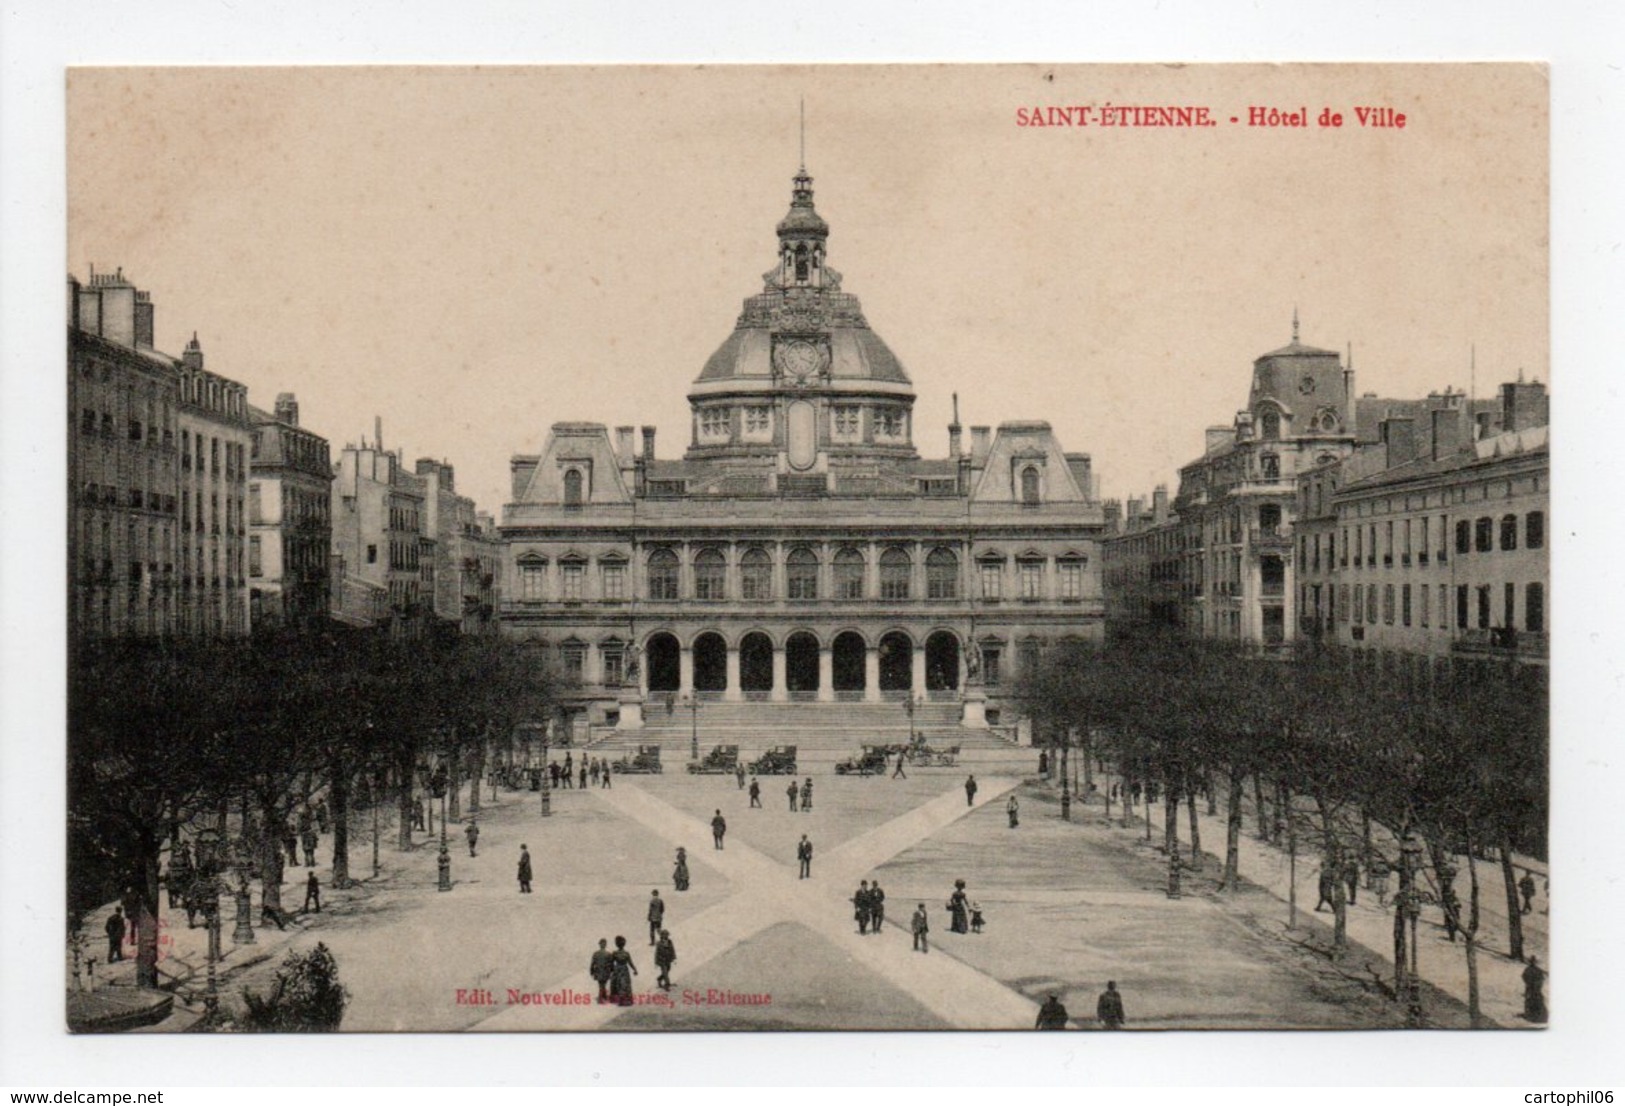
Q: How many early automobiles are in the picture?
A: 4